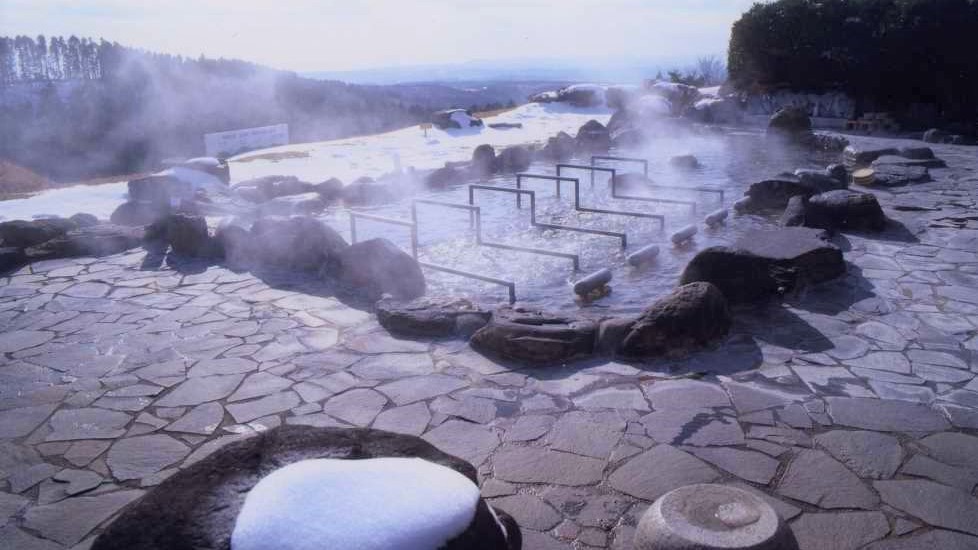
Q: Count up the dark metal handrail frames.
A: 6